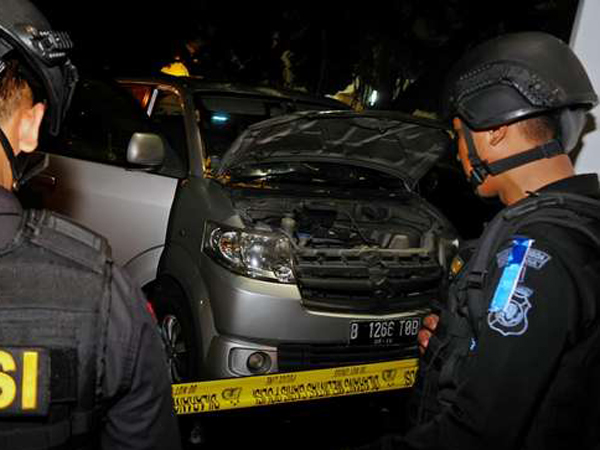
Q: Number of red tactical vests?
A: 0